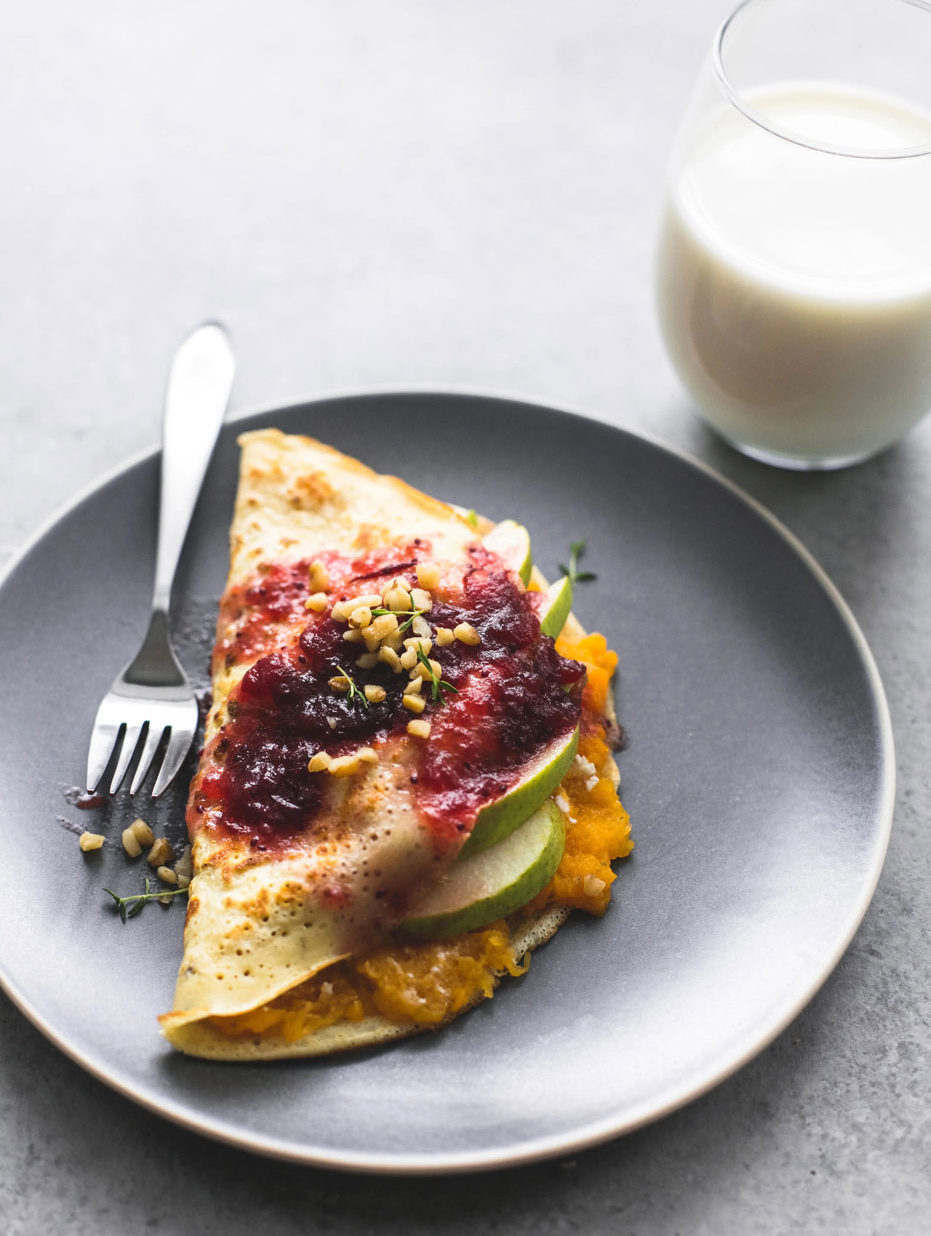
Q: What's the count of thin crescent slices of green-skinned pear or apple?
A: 4